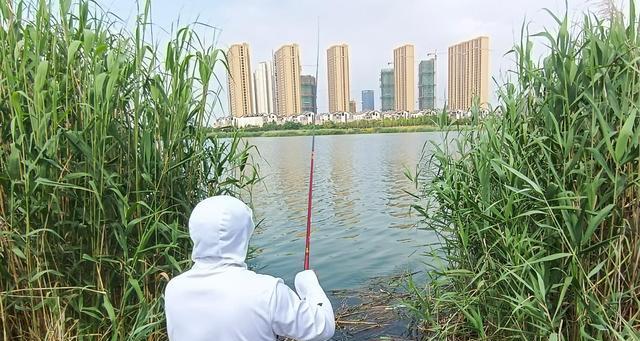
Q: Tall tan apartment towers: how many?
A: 5